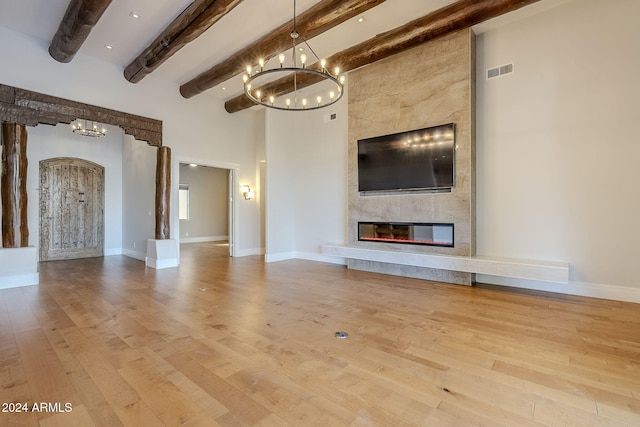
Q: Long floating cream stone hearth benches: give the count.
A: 1